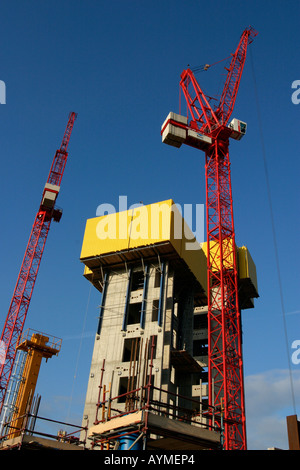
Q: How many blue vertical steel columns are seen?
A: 4